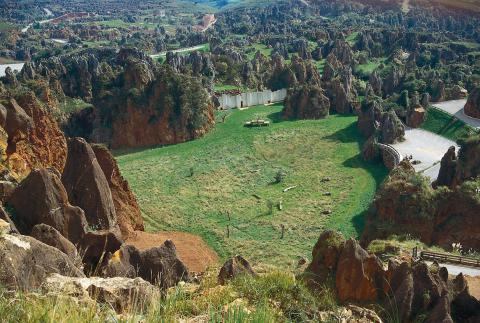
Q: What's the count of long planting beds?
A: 0